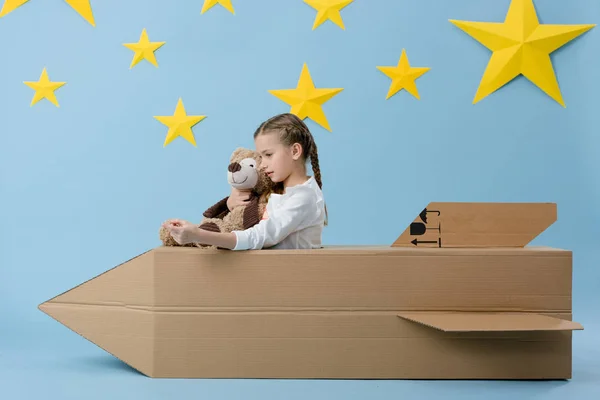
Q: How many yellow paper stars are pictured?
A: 9